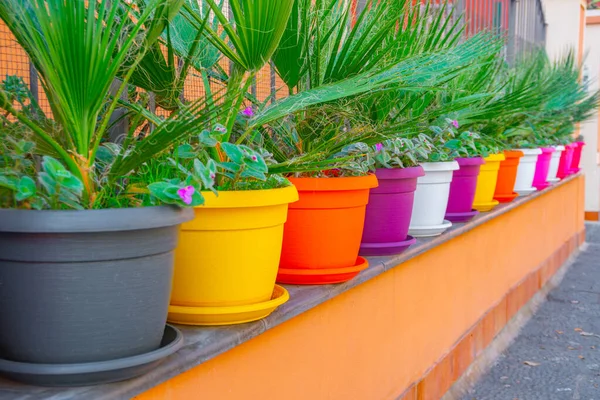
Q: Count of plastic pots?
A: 14